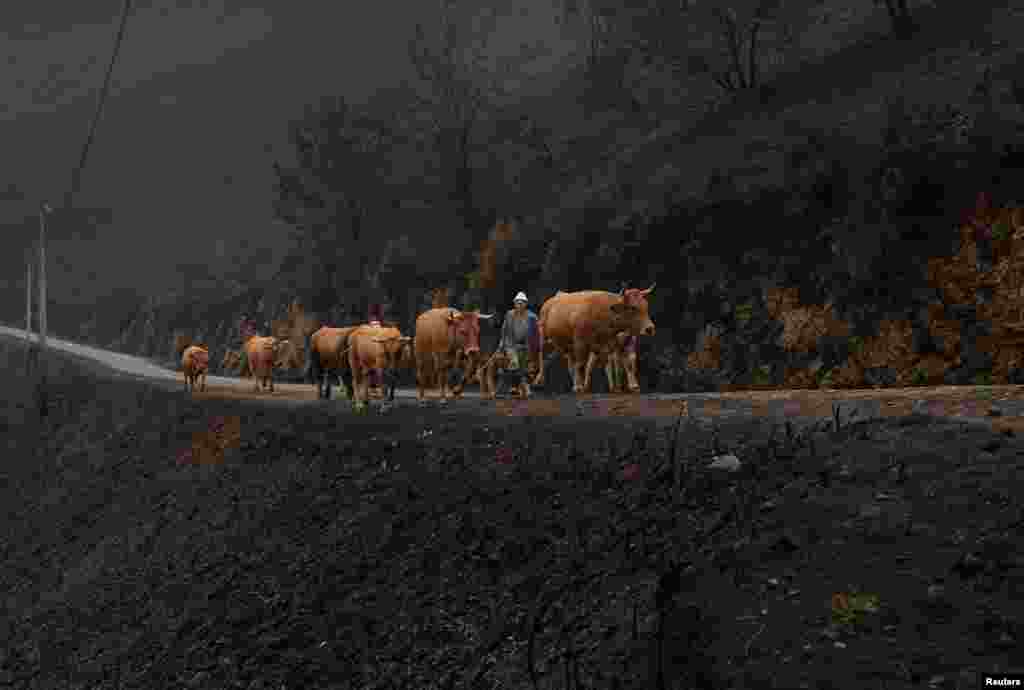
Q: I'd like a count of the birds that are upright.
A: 0